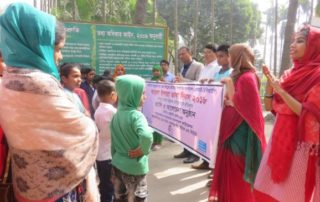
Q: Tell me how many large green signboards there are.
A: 2